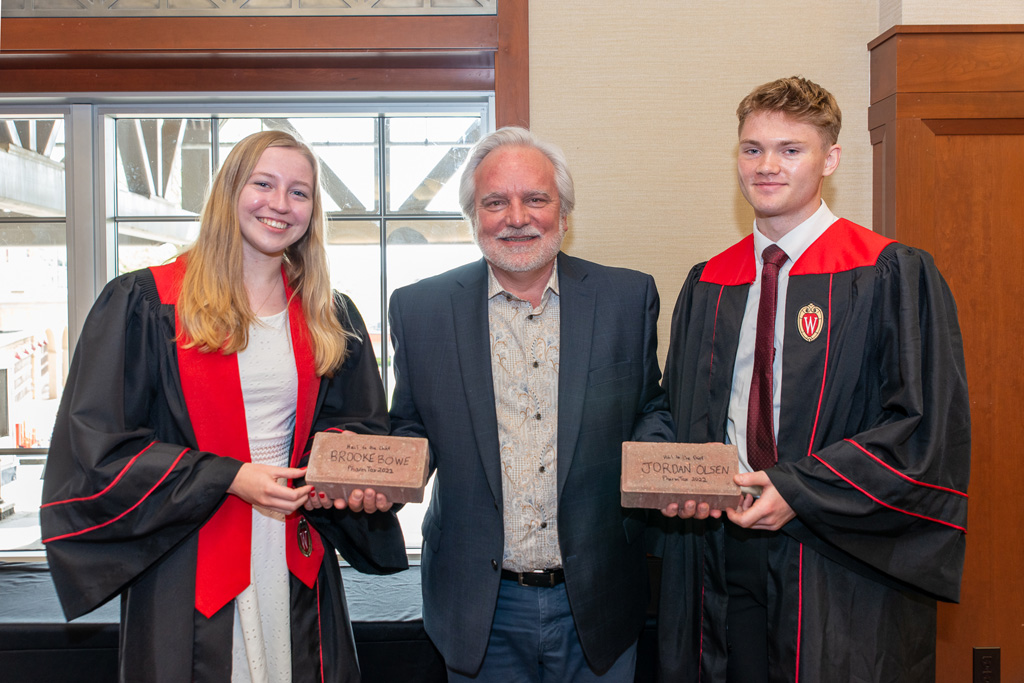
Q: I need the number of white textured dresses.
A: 1